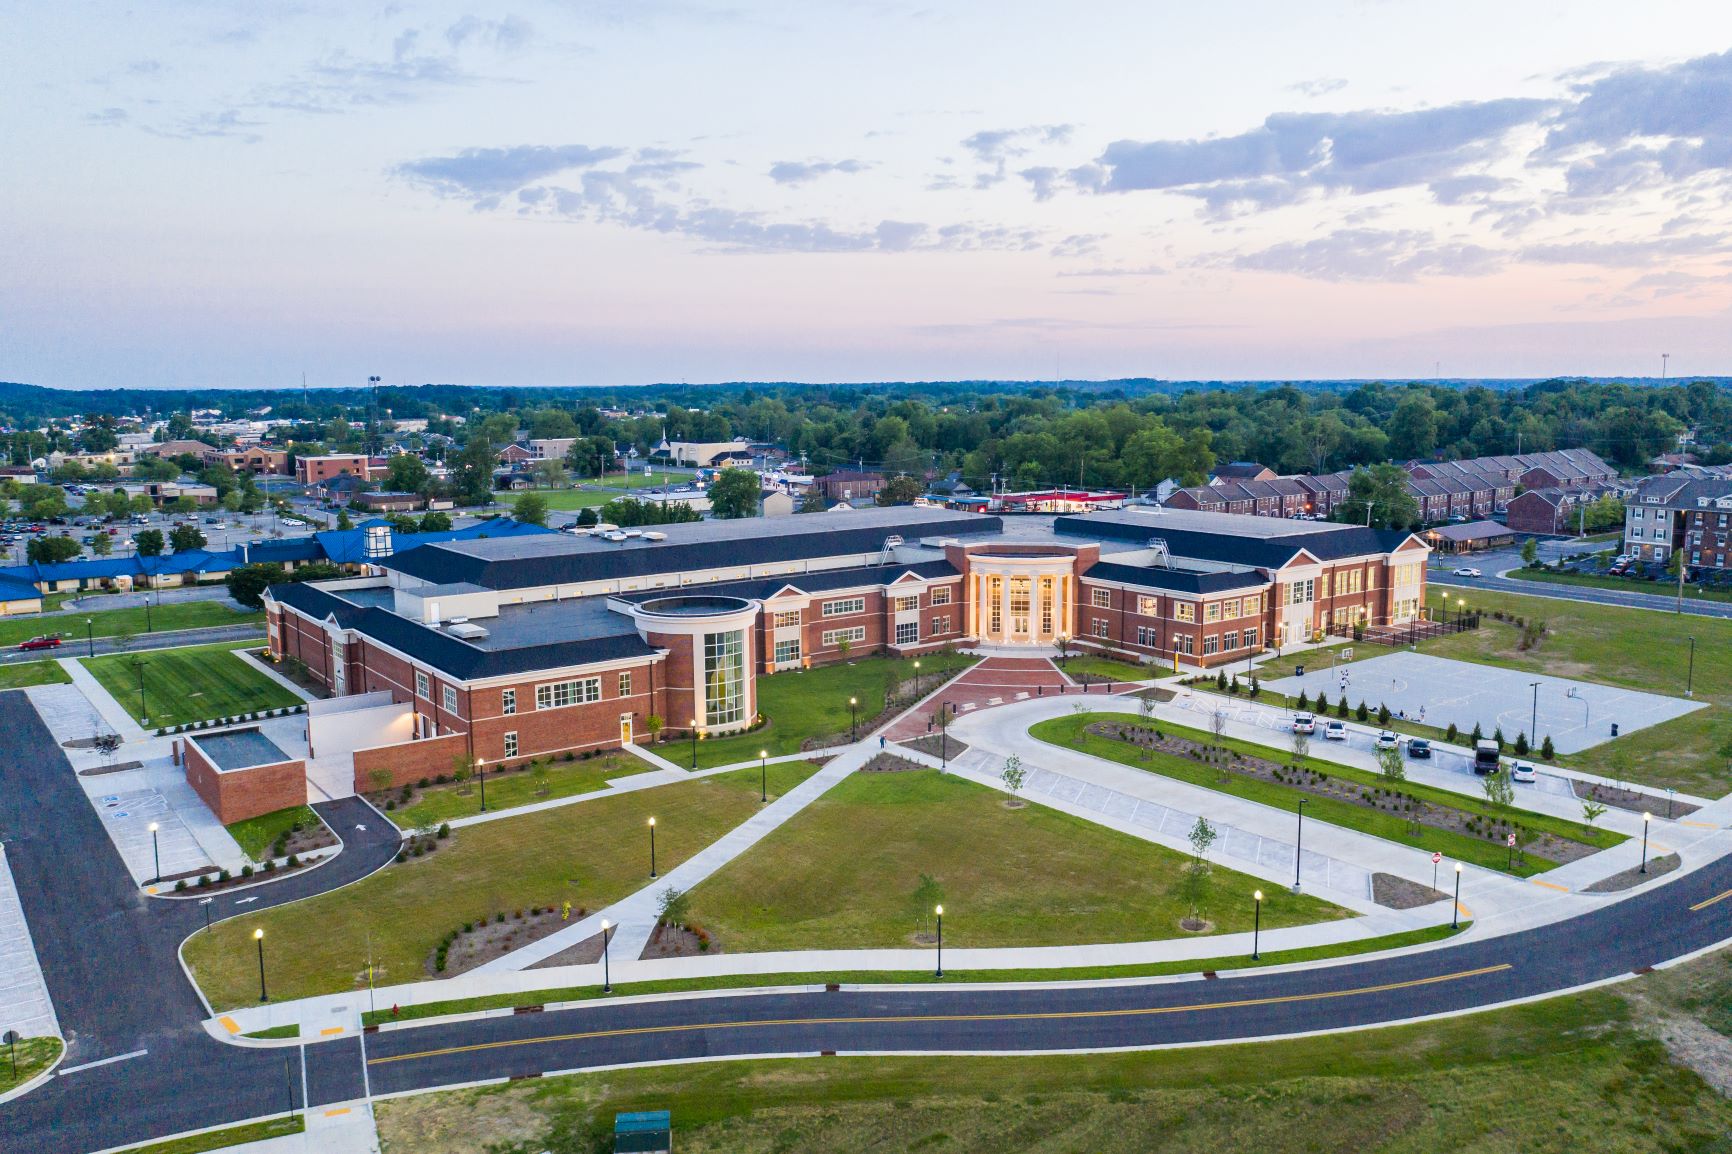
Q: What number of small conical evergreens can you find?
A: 13